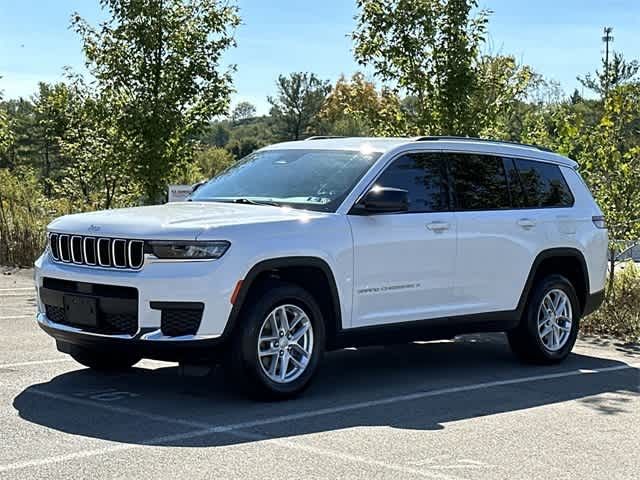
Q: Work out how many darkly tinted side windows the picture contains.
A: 3